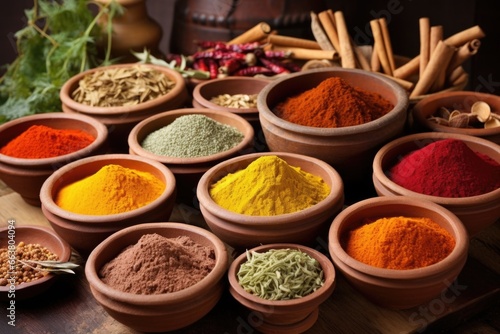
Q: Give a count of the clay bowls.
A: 13